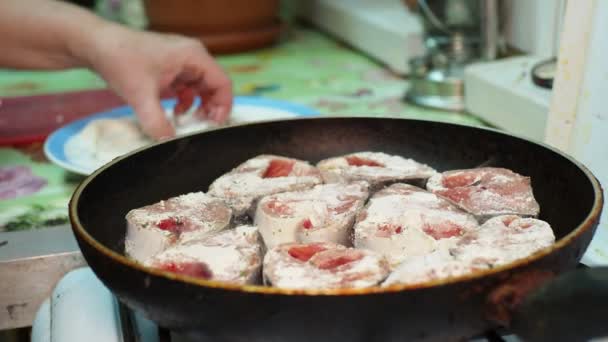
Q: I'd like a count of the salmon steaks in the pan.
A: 10